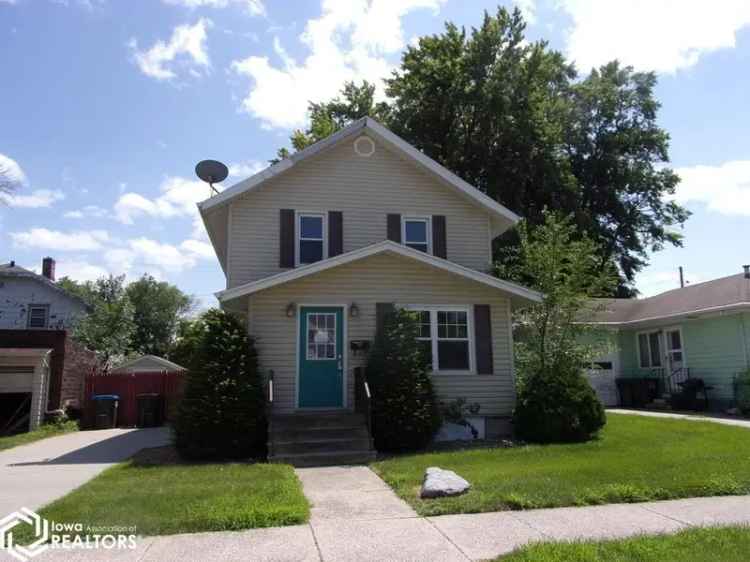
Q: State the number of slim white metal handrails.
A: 2